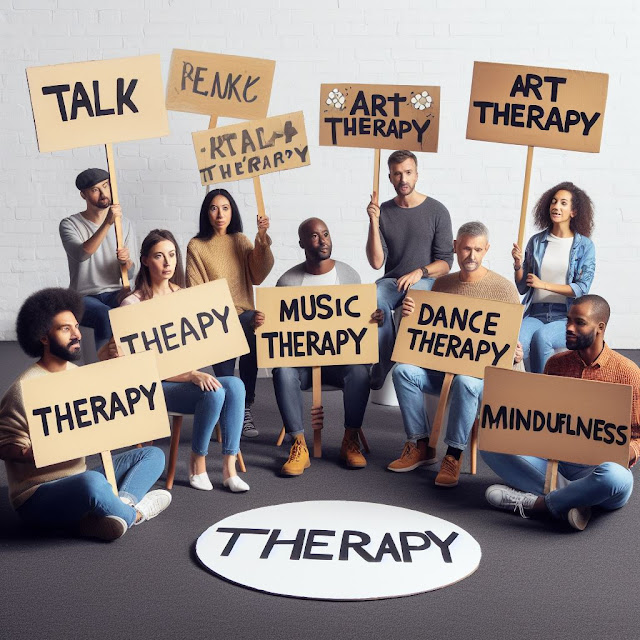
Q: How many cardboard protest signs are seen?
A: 10